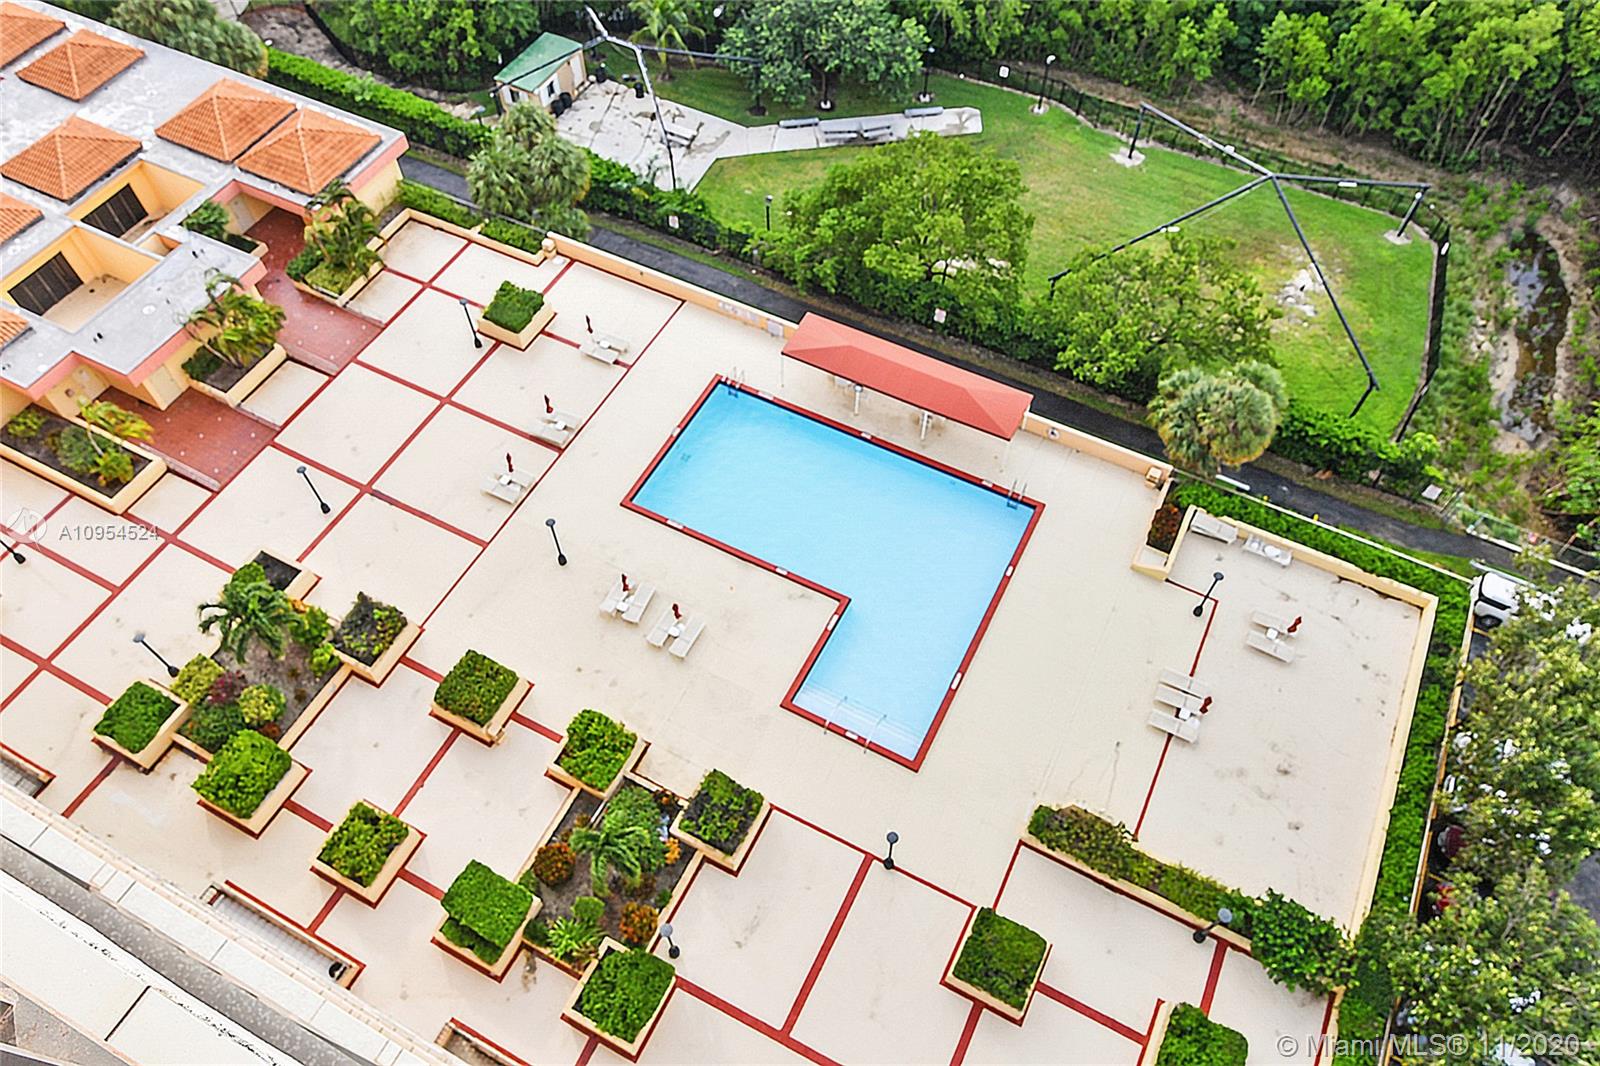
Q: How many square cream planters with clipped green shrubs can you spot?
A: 12